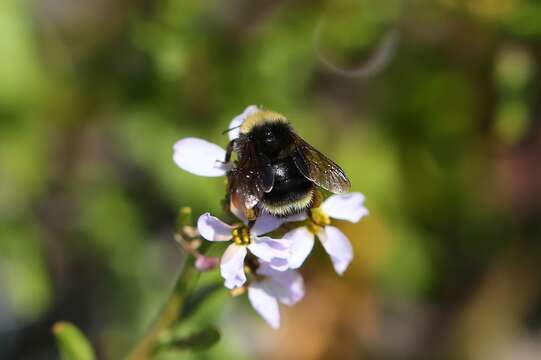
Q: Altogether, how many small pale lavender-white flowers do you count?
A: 4